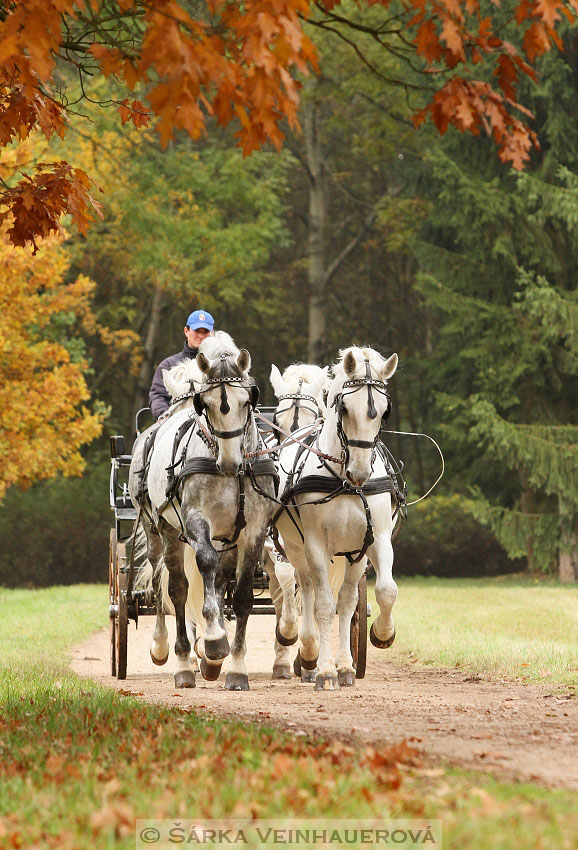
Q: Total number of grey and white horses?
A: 4